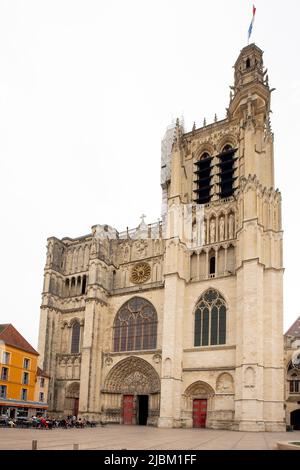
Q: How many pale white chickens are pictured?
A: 0